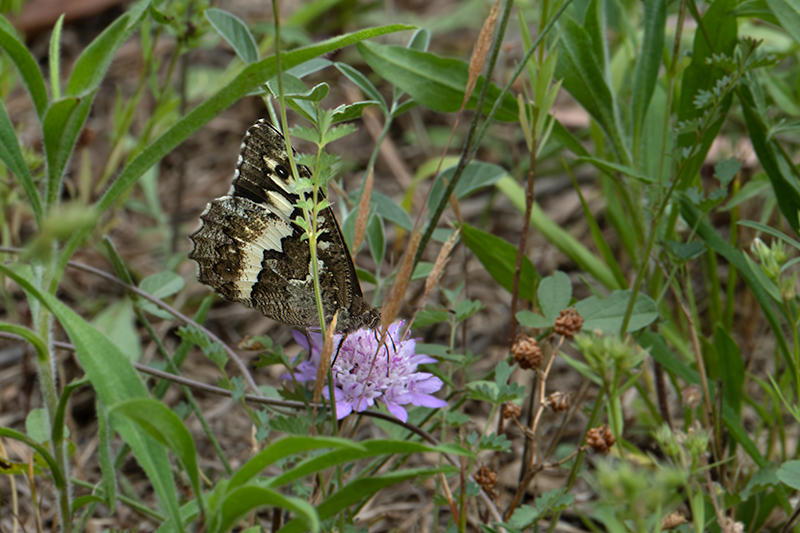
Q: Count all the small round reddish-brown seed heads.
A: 6